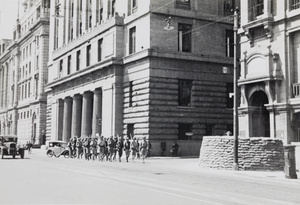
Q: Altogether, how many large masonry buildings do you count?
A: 3